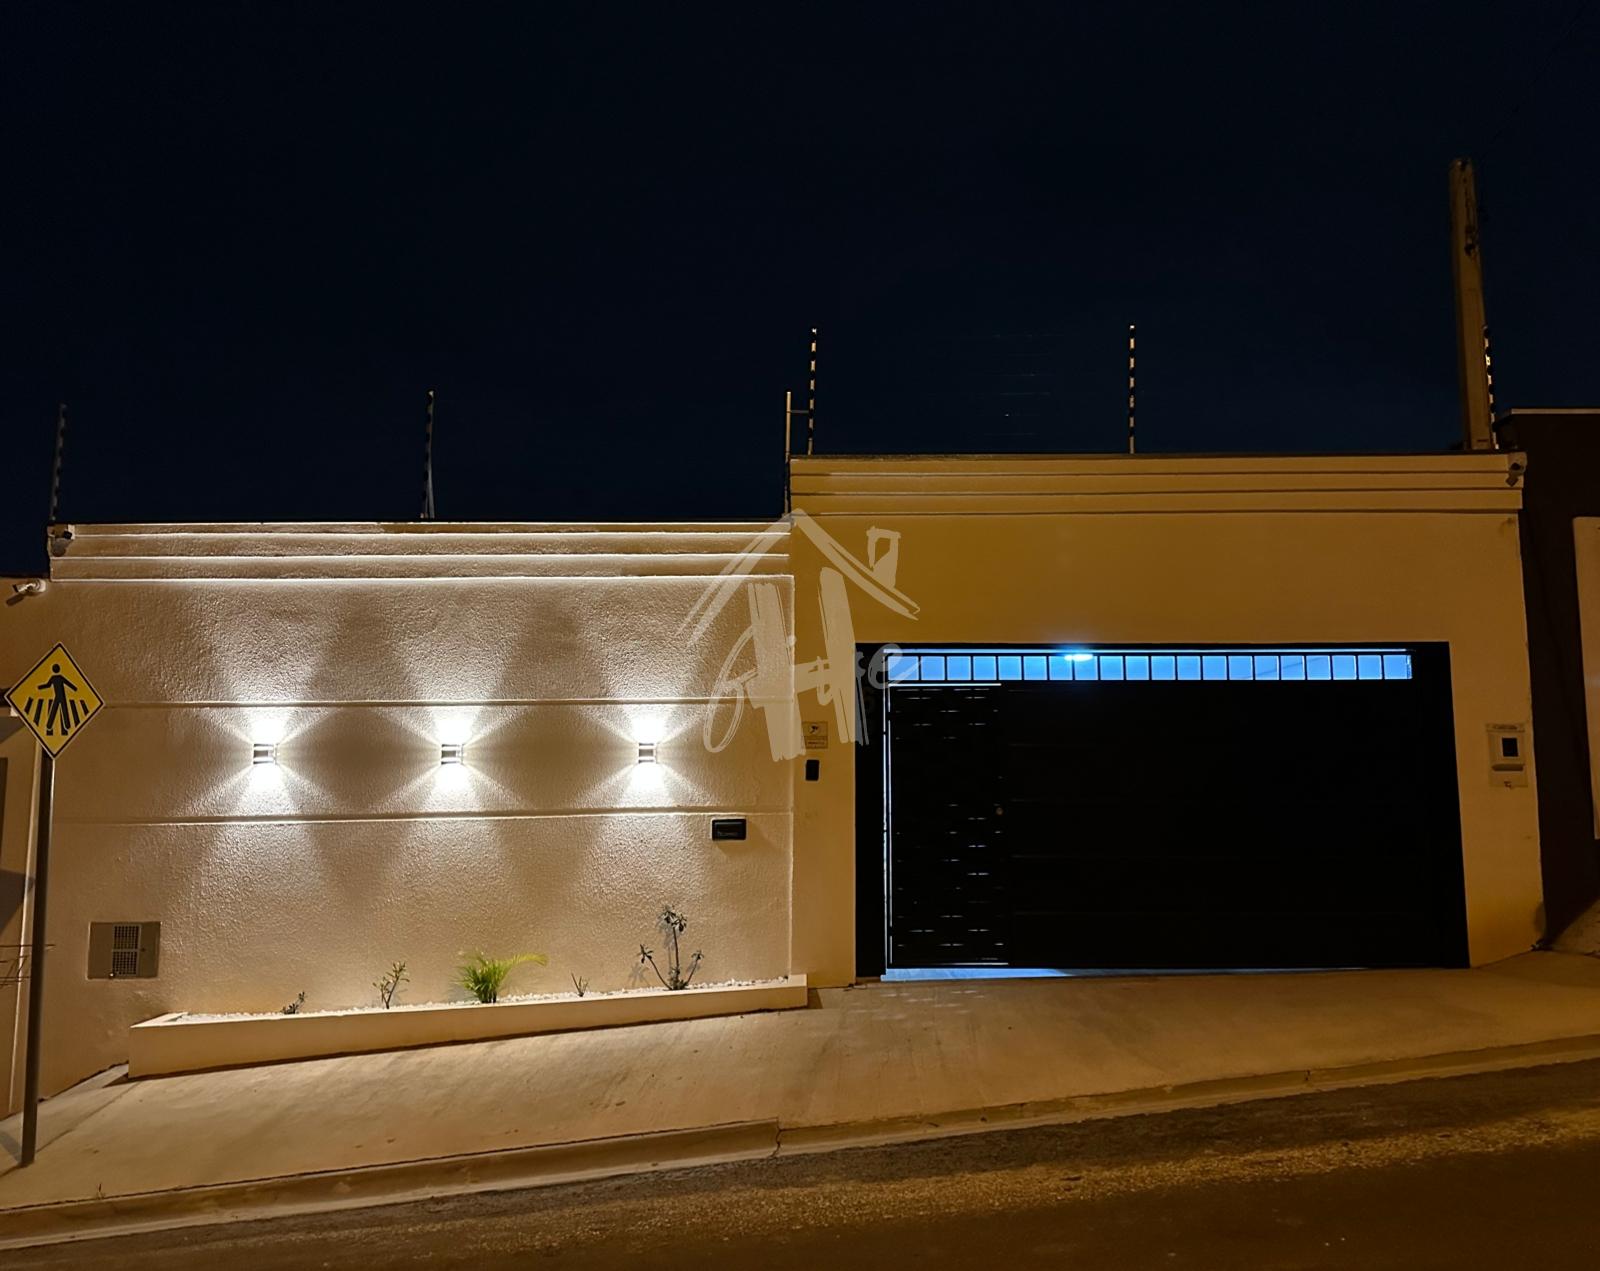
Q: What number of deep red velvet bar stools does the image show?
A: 0